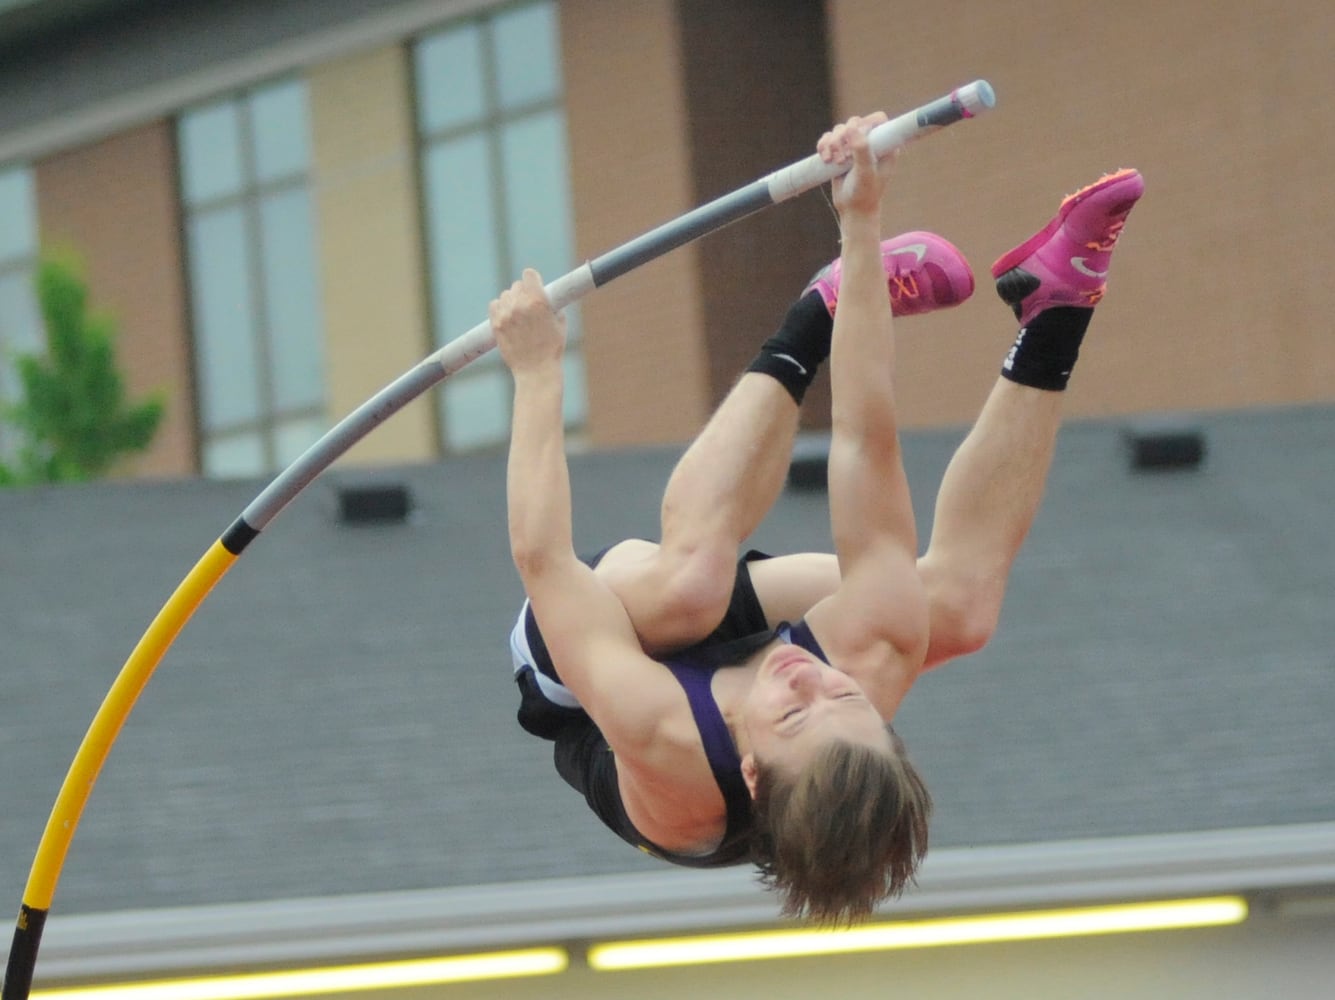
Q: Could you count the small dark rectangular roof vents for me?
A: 3